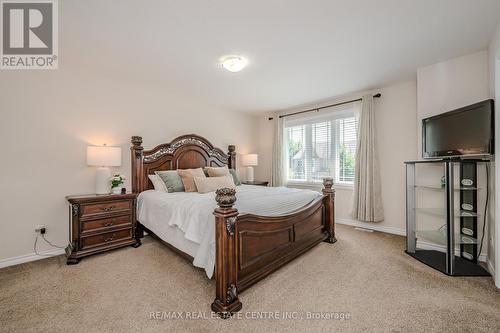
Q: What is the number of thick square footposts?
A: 2